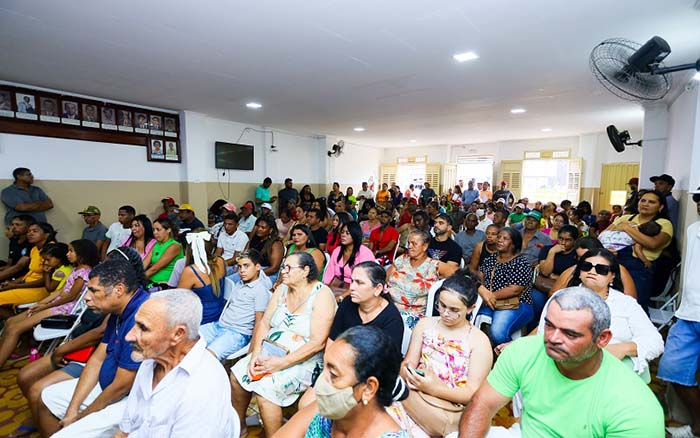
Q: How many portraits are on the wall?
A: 12